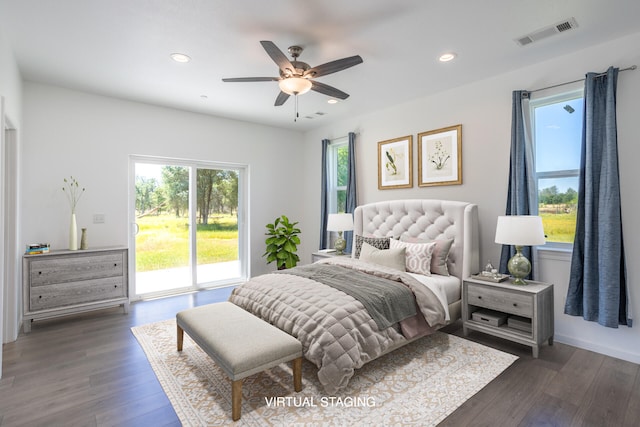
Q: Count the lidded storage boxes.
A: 2